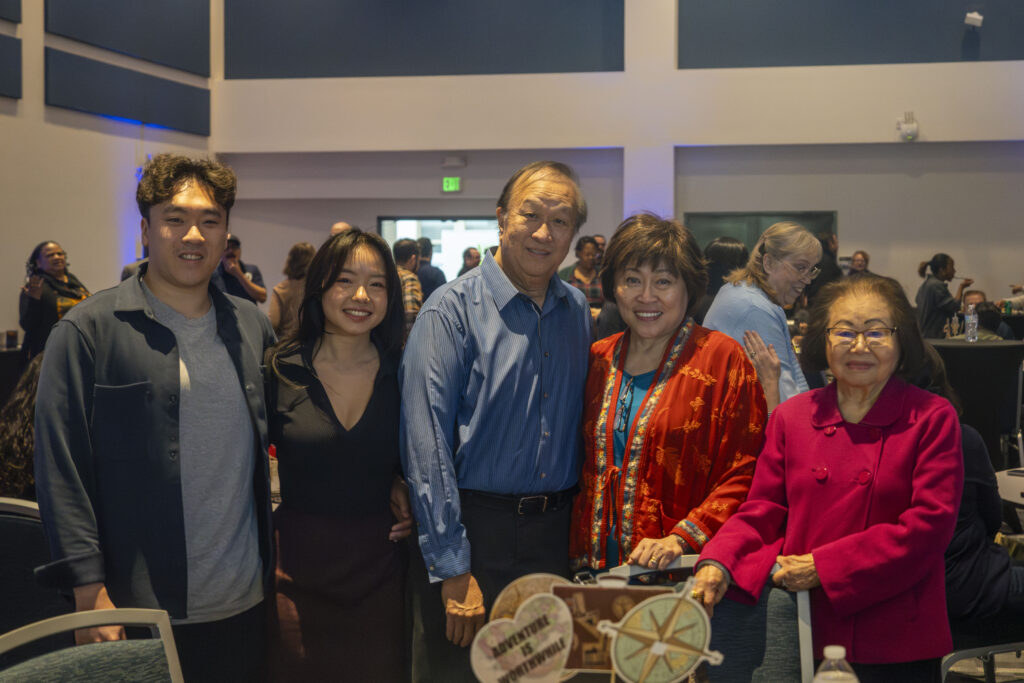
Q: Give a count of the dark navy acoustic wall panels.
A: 6